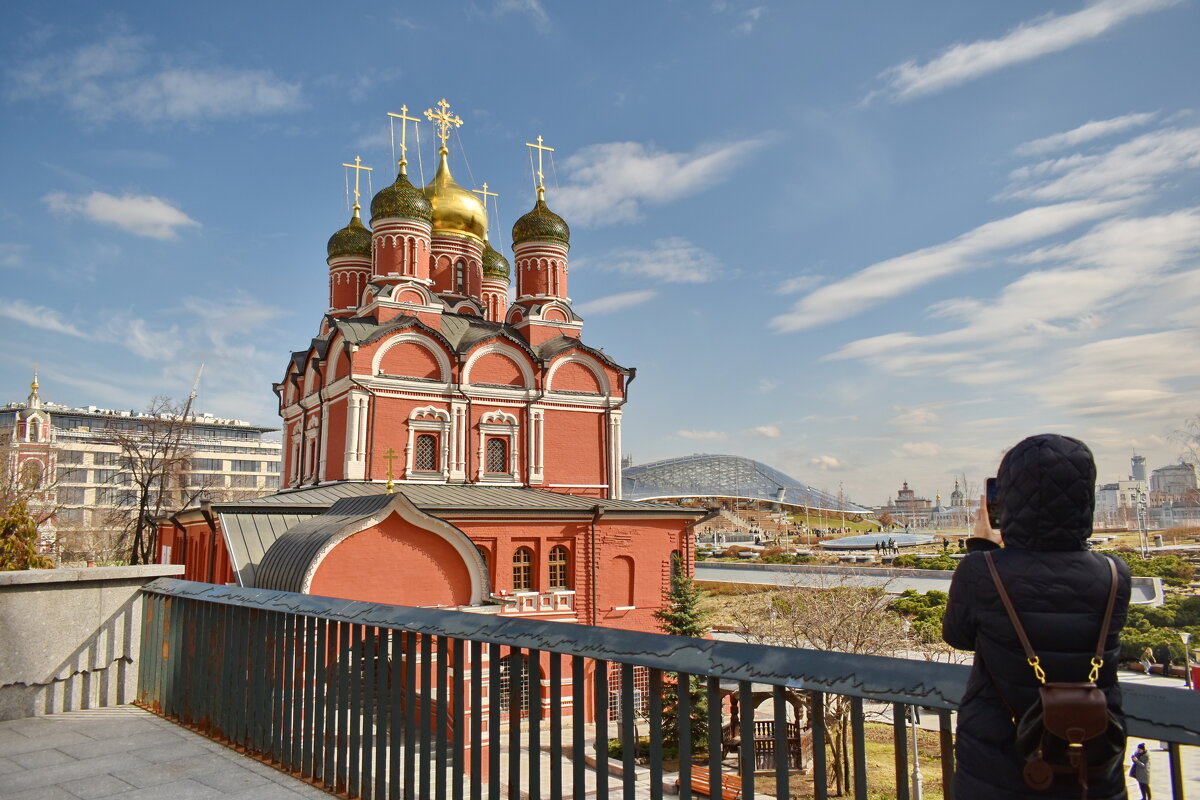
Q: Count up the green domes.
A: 4